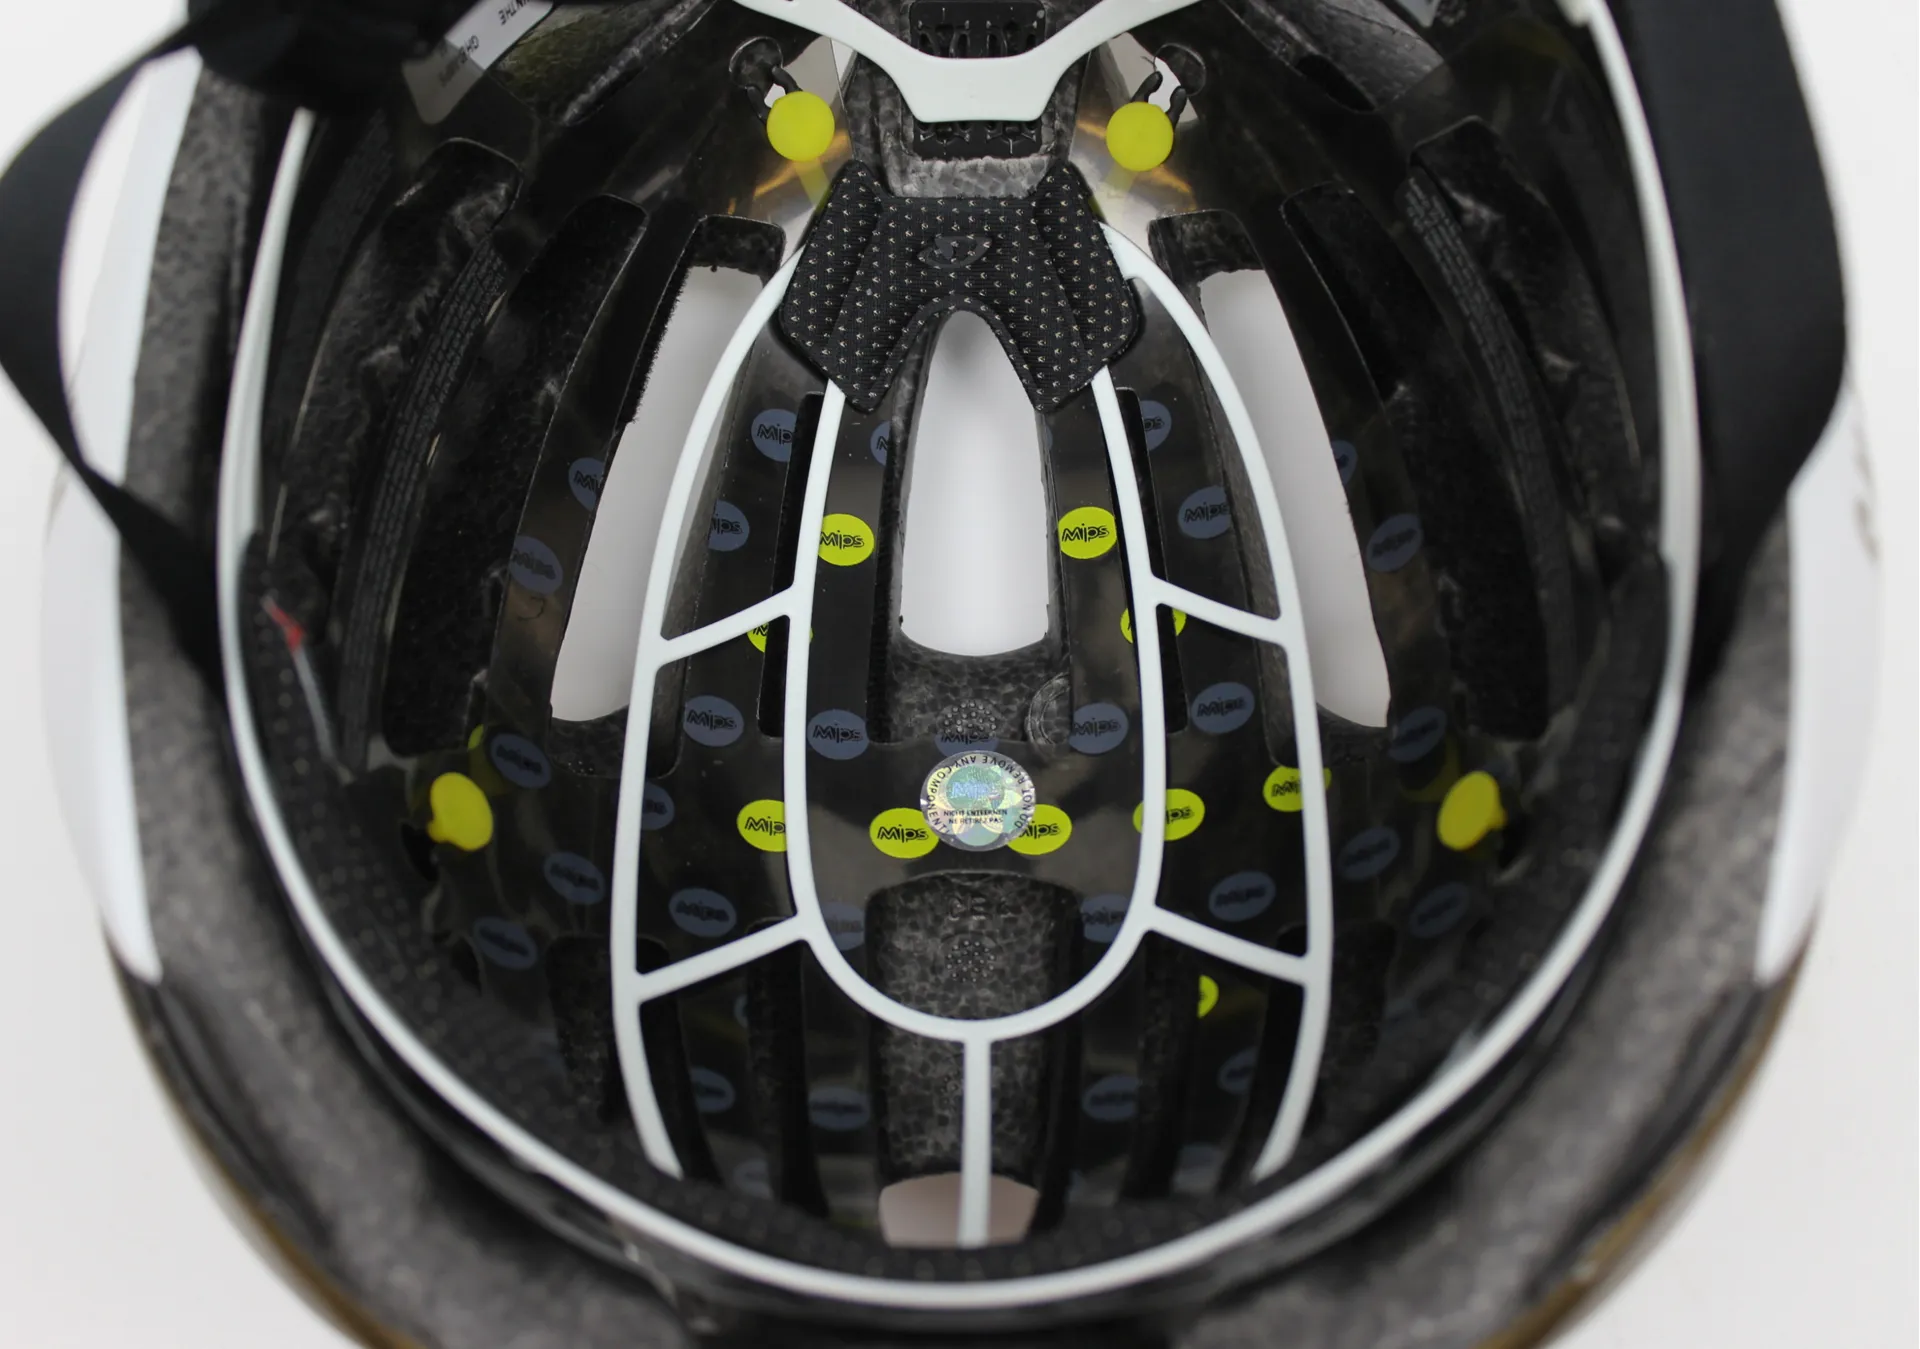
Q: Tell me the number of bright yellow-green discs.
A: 14